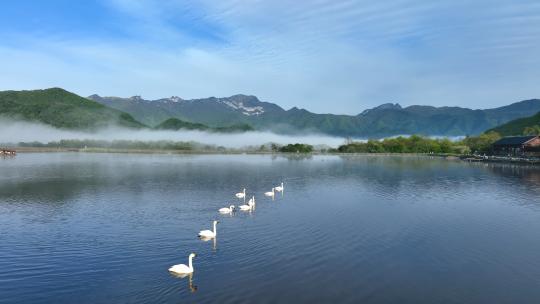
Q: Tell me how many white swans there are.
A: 8